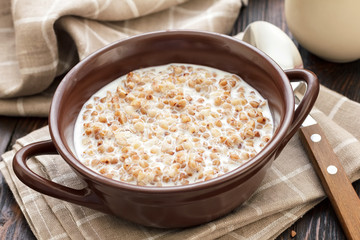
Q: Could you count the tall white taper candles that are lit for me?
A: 0